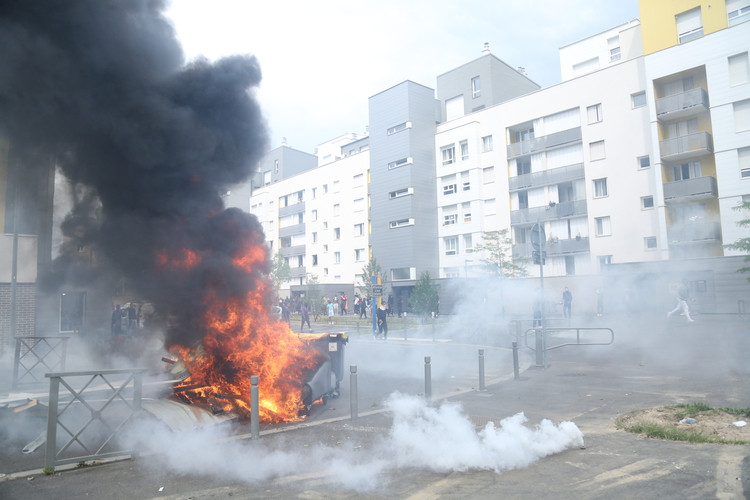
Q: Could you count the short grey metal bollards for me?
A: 5